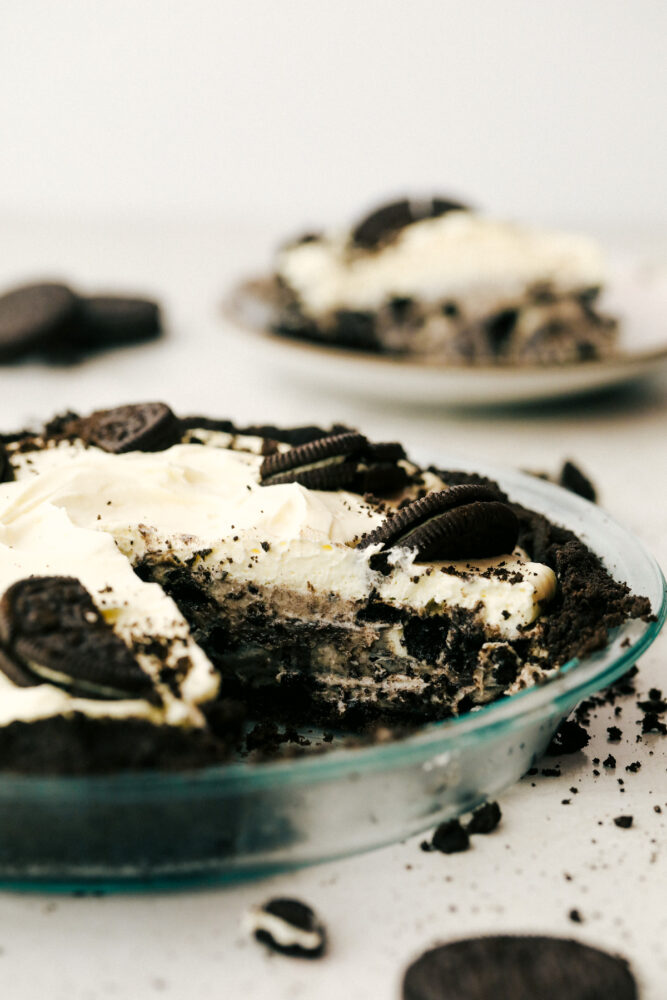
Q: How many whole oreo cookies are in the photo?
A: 3